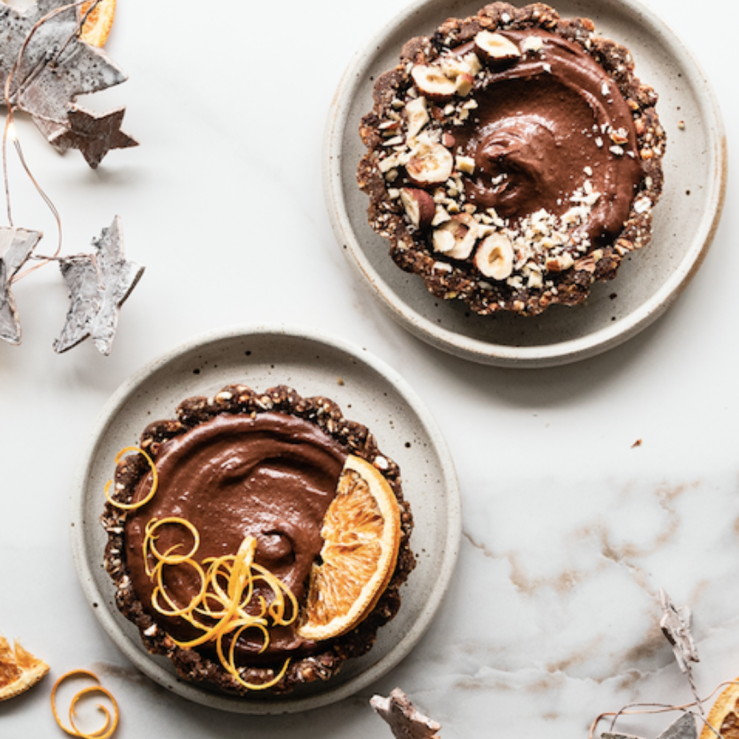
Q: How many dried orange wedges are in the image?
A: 4